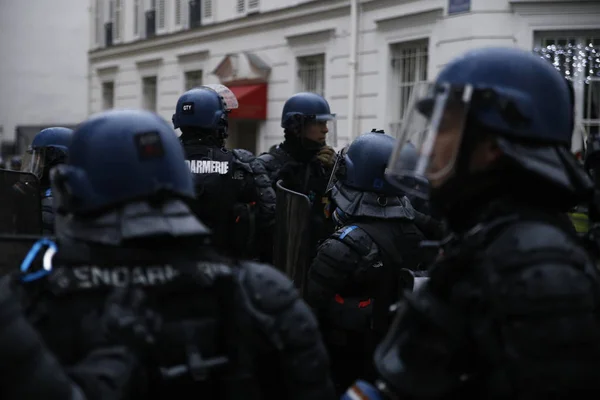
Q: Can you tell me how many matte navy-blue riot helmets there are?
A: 6